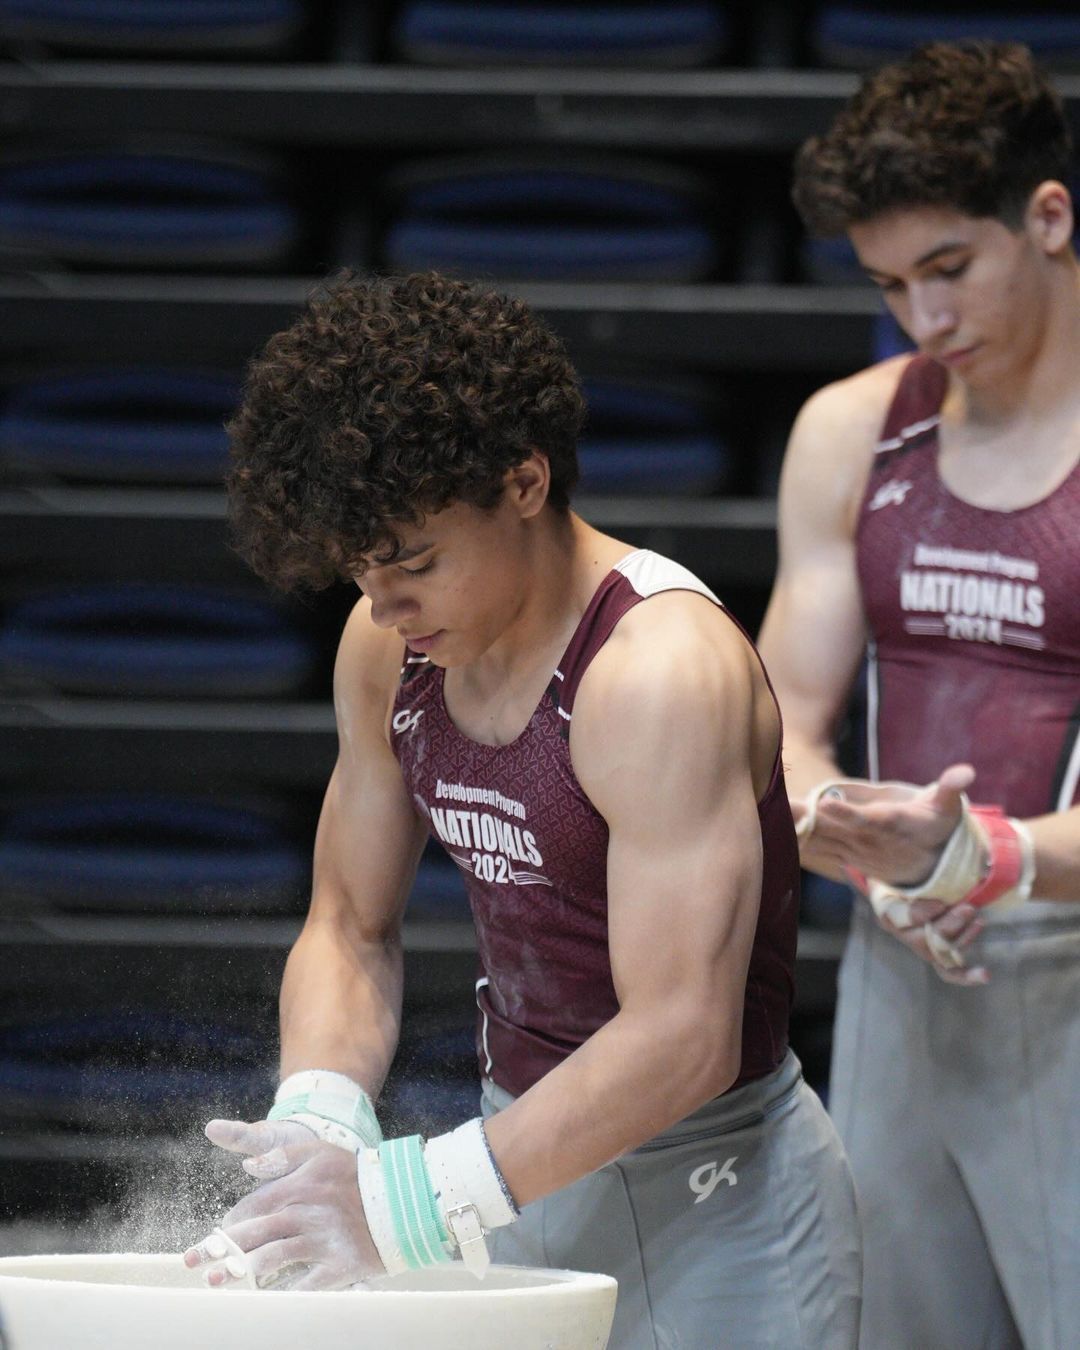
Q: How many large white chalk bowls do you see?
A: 1